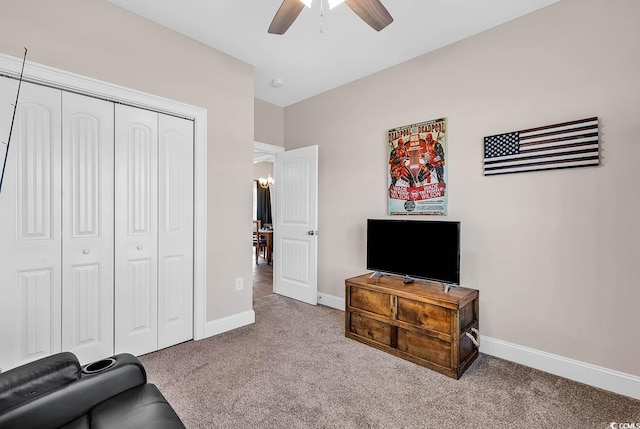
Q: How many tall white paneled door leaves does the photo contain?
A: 5